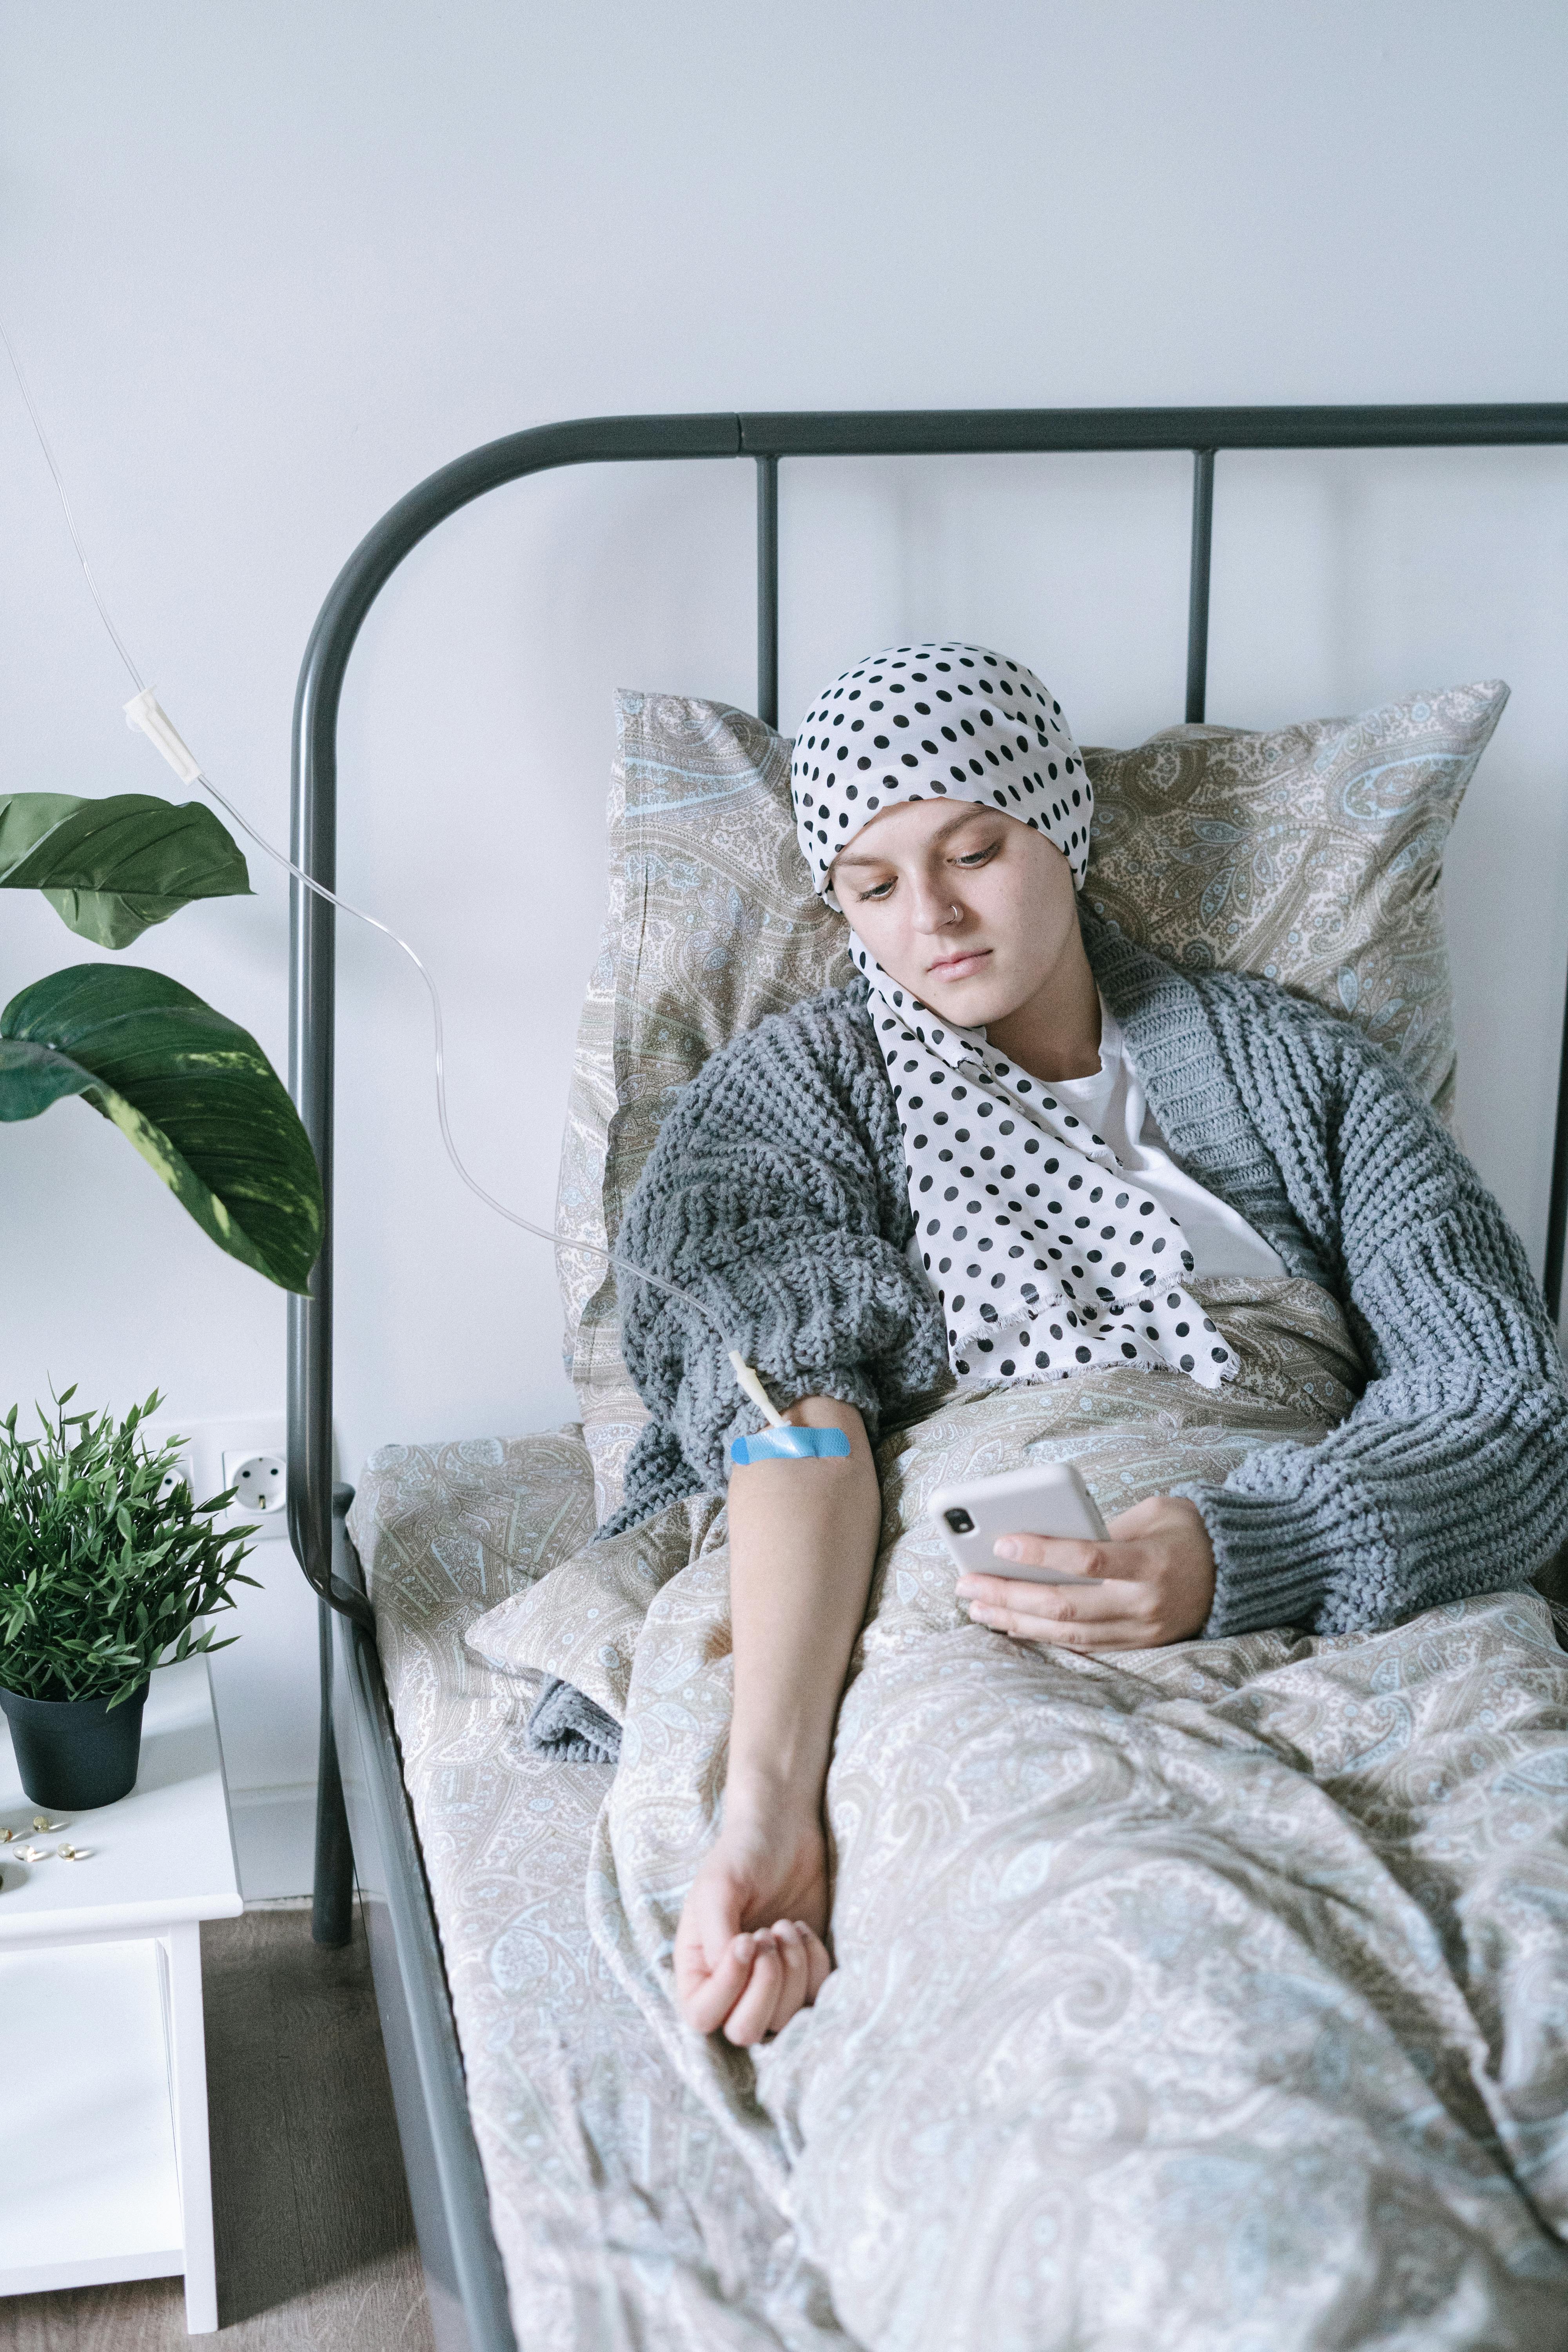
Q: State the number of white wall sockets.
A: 2